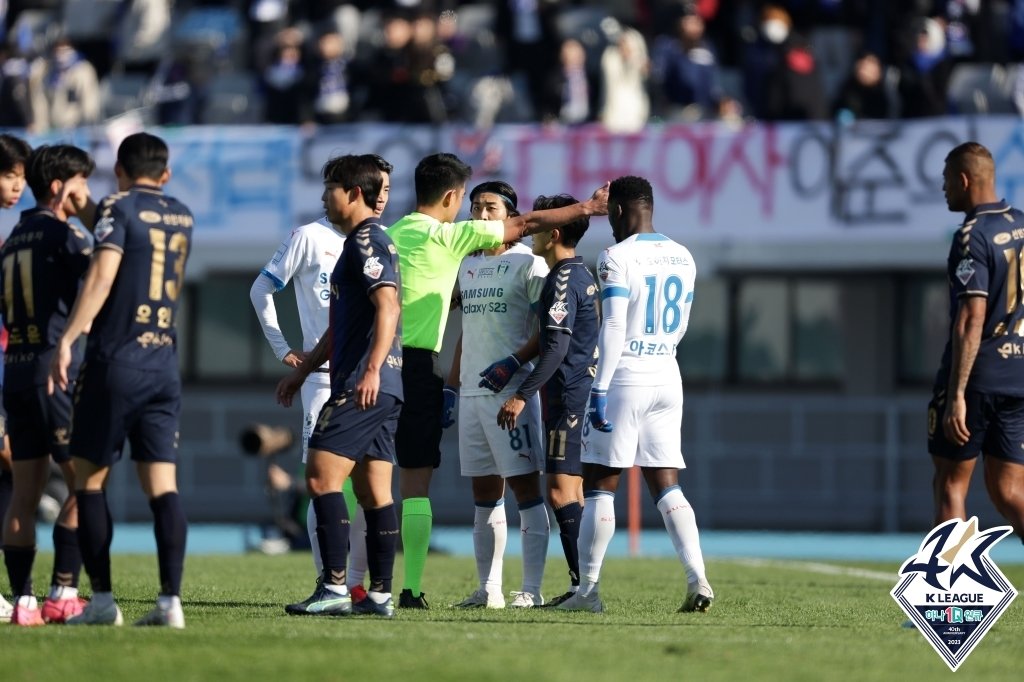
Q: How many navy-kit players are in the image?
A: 6